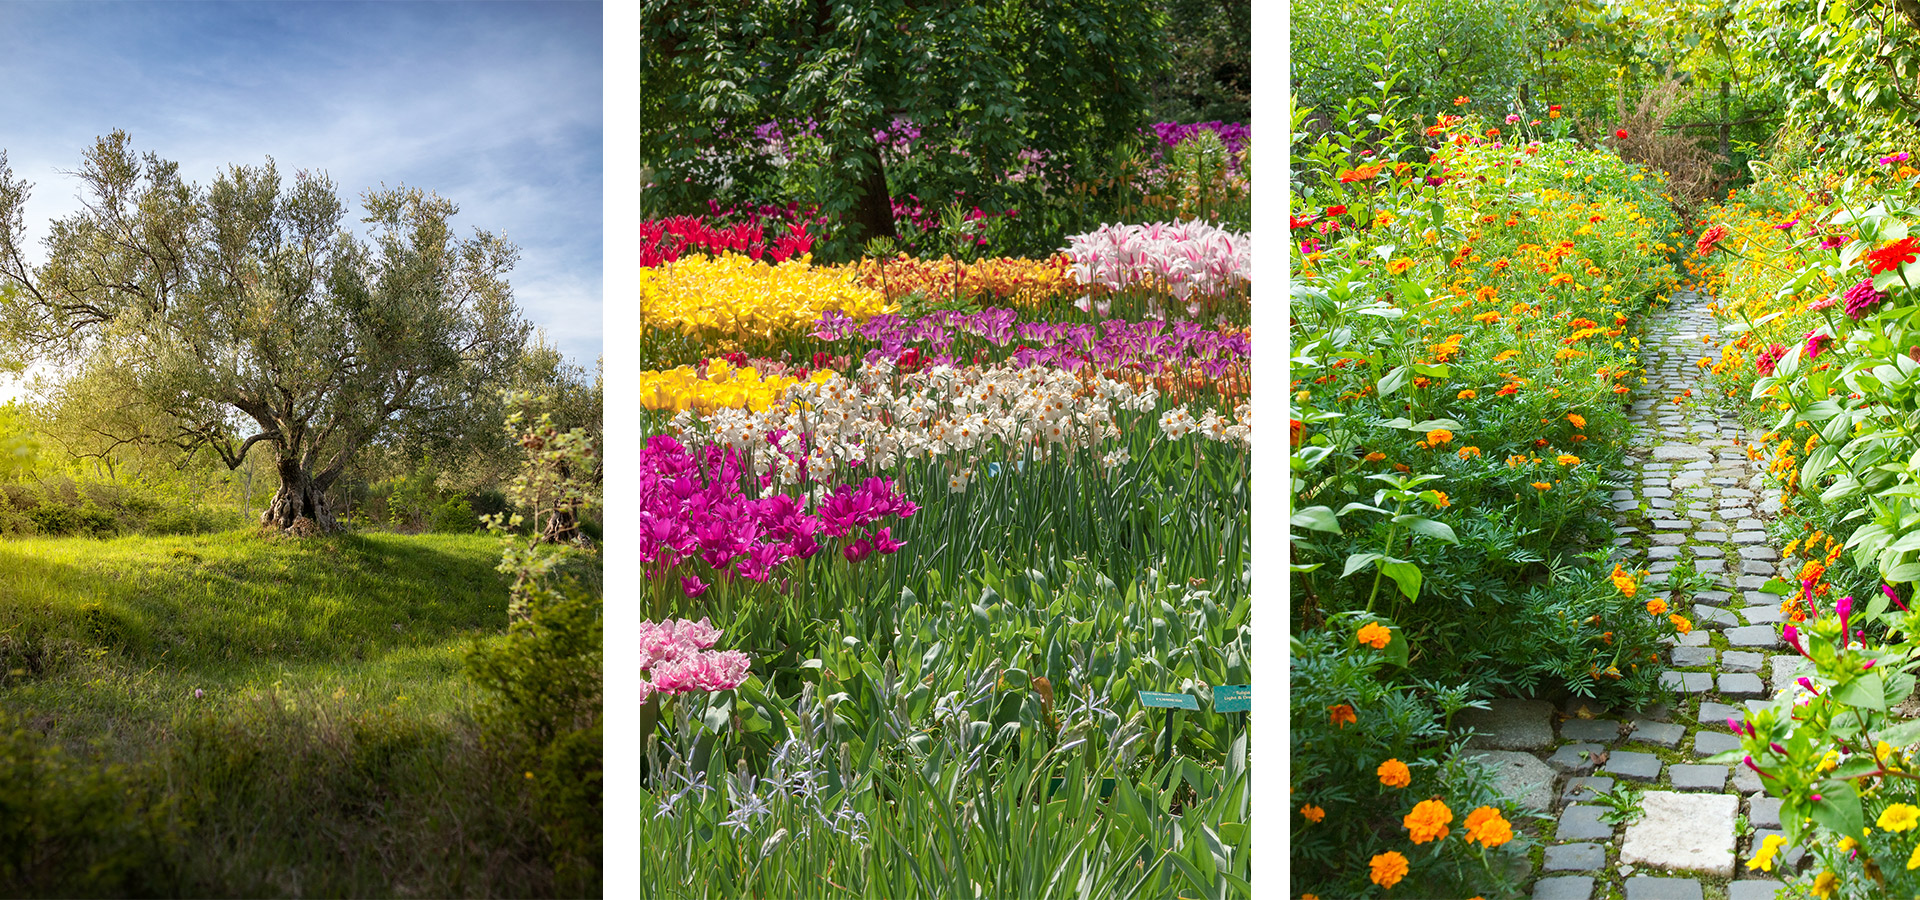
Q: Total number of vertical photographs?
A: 3